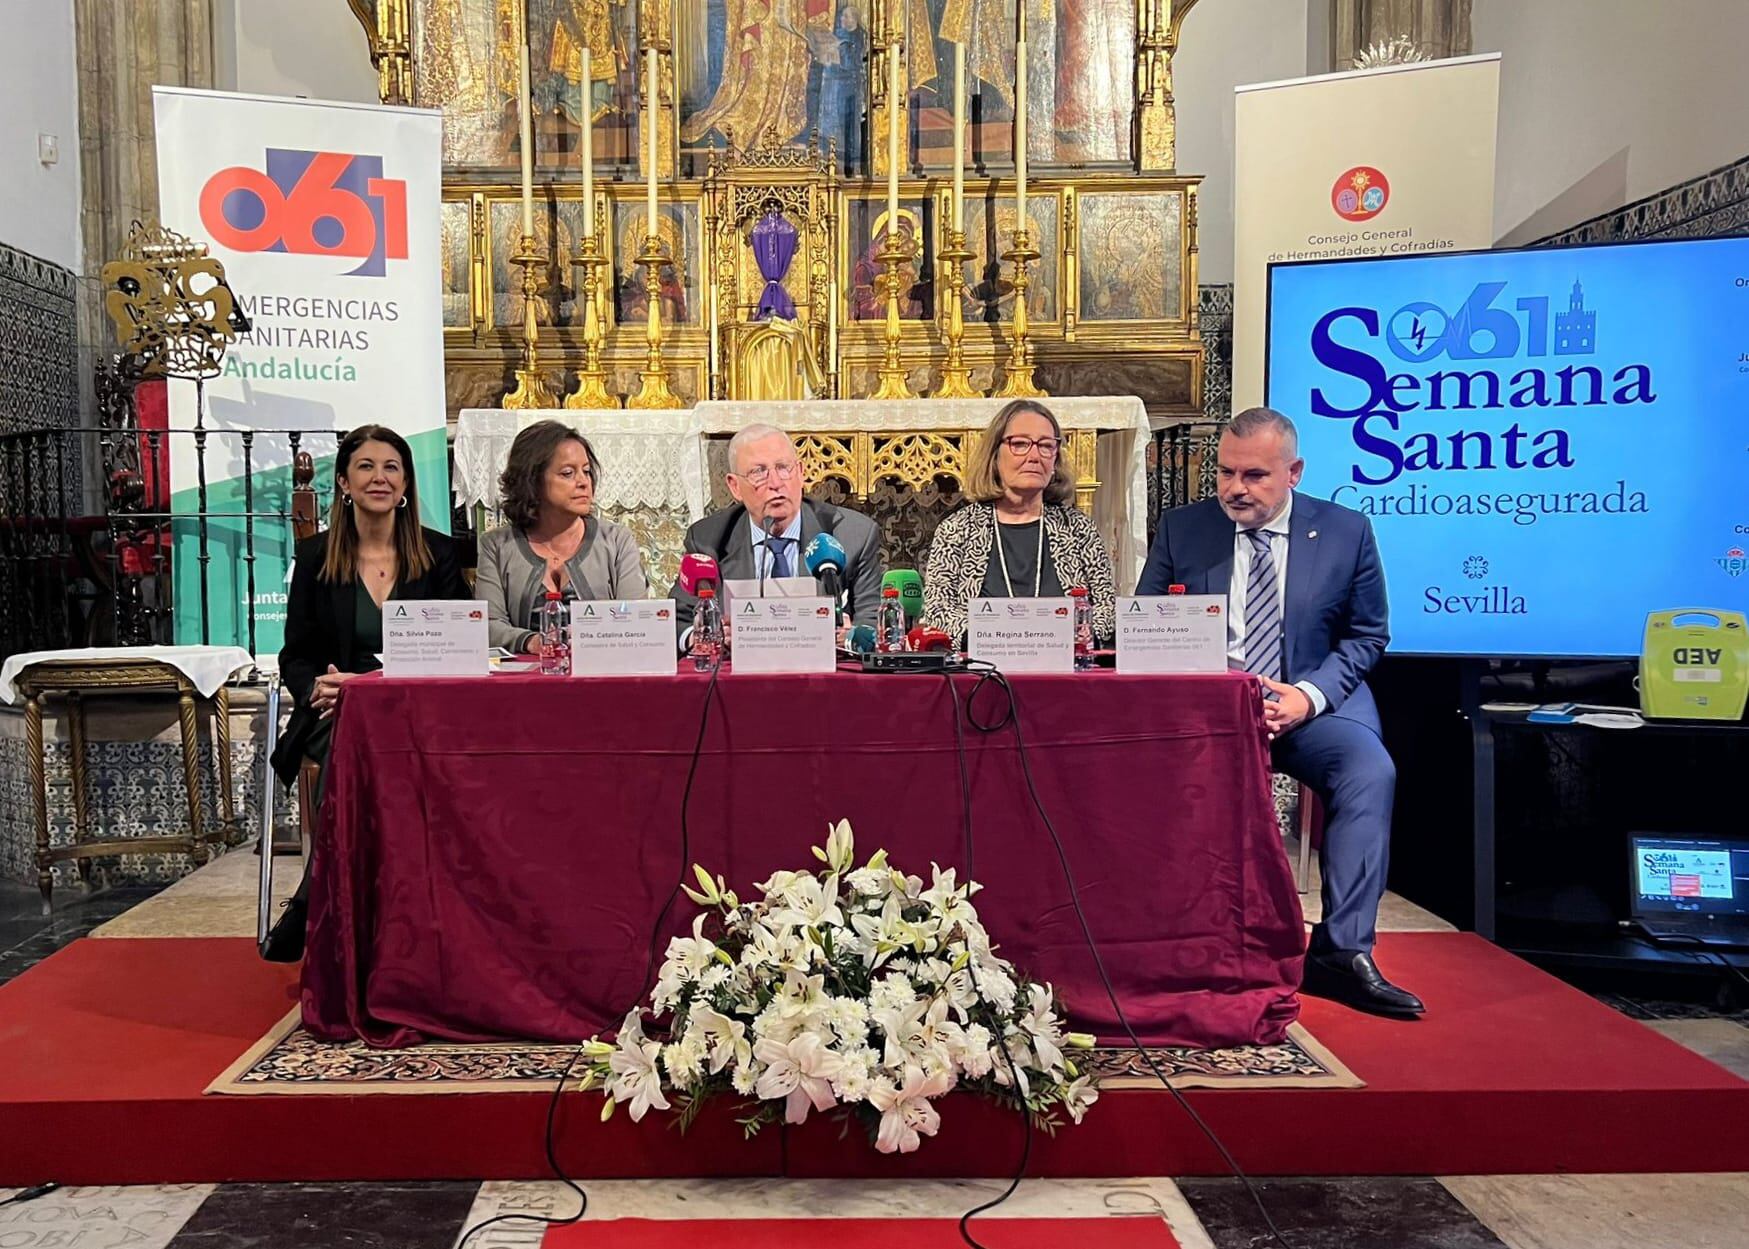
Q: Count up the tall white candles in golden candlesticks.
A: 6